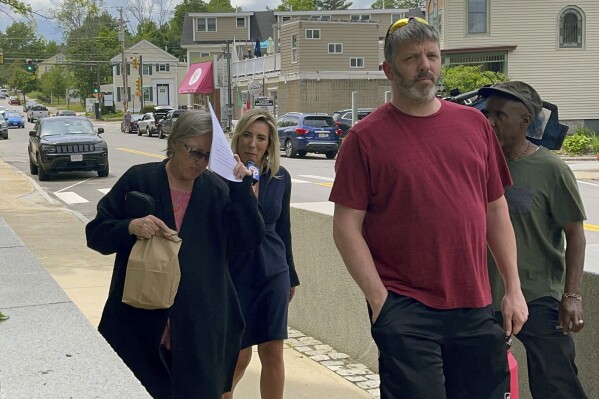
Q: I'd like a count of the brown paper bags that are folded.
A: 1